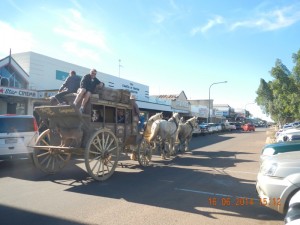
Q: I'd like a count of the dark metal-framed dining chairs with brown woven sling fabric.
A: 0